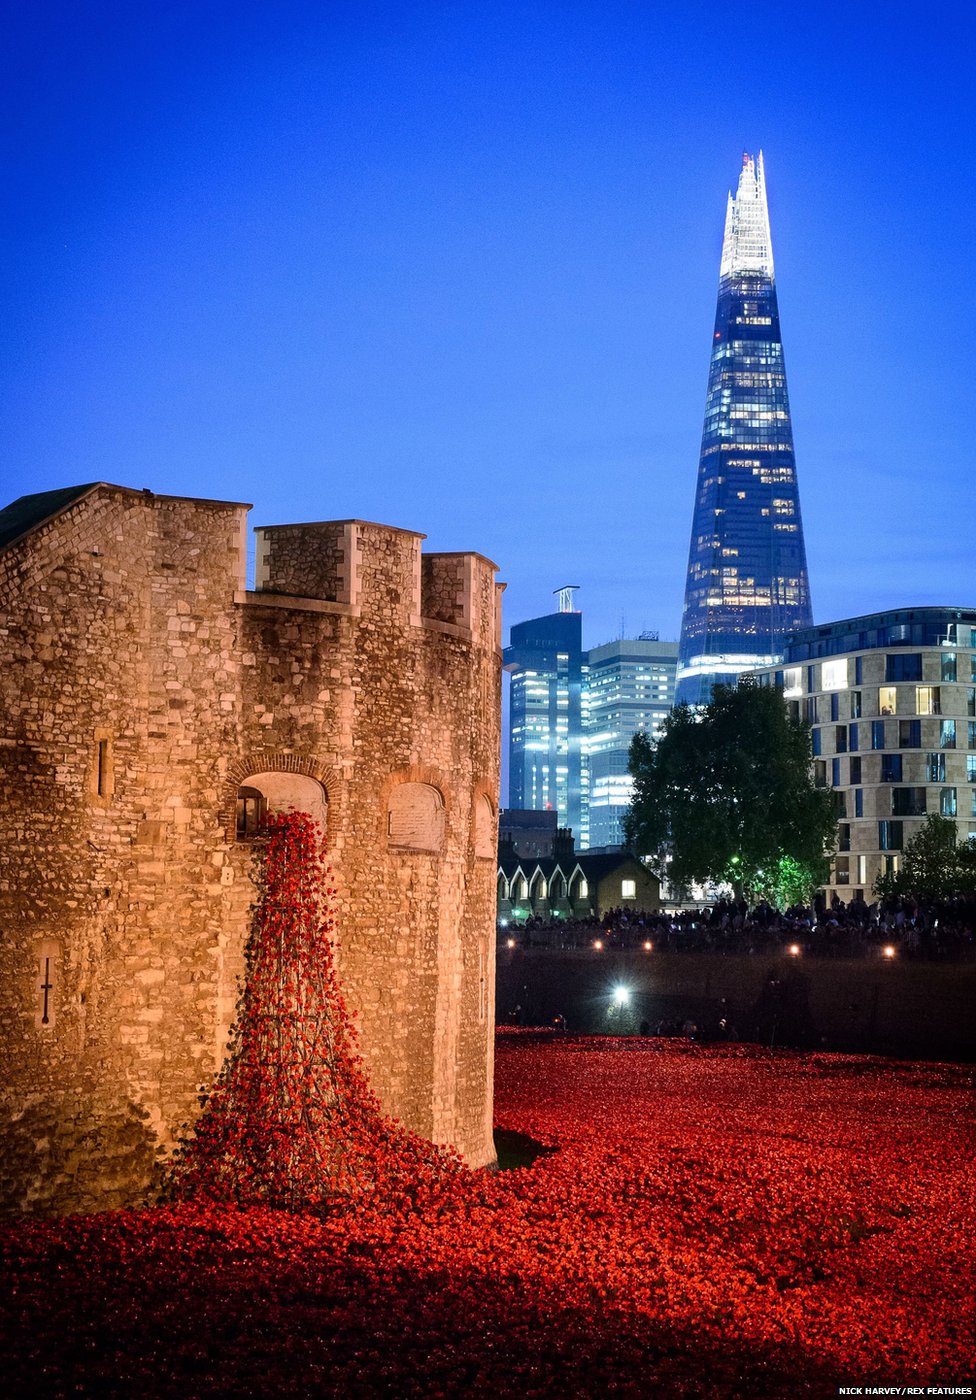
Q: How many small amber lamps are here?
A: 5